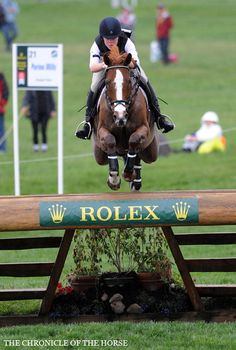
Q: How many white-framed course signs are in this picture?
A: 1